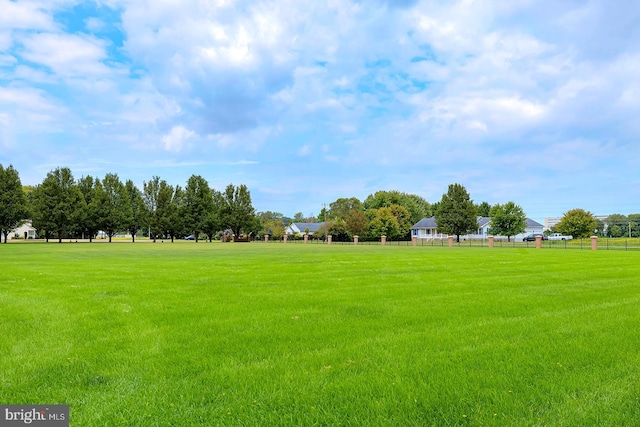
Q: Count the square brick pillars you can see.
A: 11